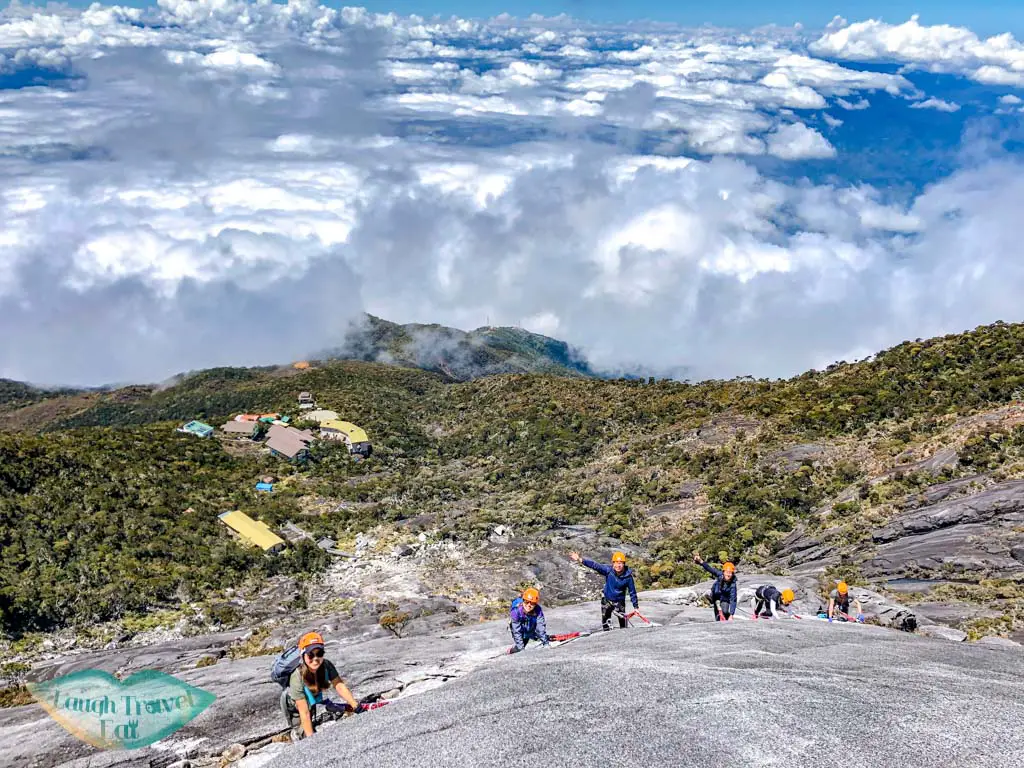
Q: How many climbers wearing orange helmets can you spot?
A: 6